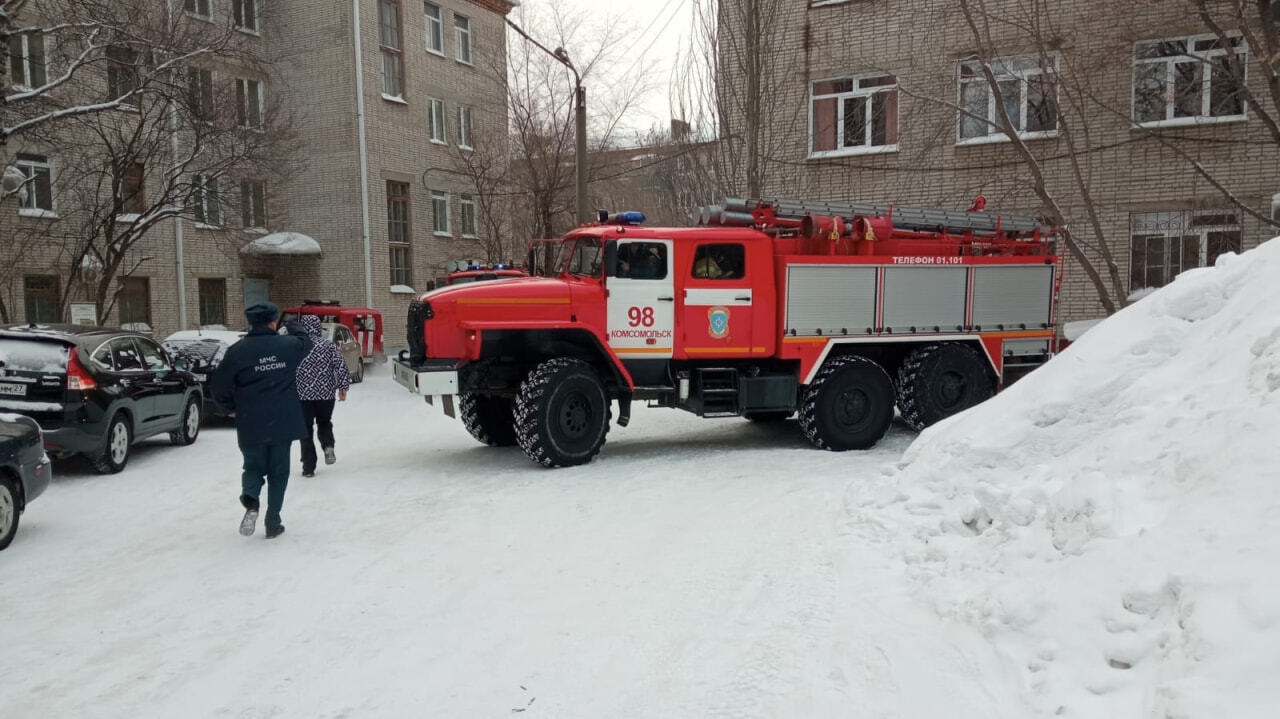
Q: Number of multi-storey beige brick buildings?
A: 2